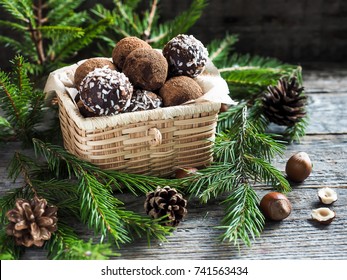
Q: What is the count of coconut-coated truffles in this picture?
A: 3